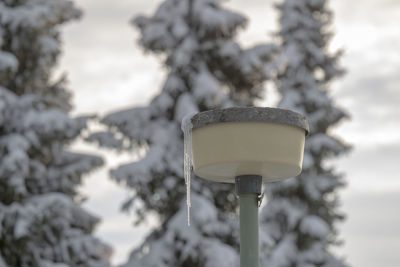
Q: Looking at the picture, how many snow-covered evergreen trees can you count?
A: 3